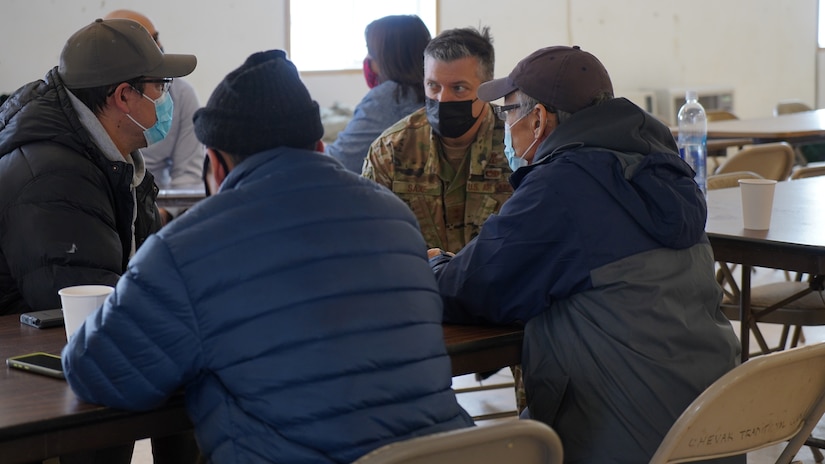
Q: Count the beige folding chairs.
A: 7